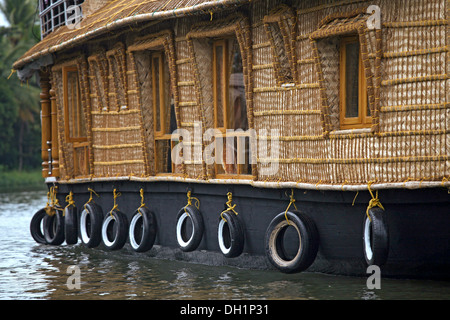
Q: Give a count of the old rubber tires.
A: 10